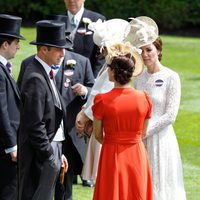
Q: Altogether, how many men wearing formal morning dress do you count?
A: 4